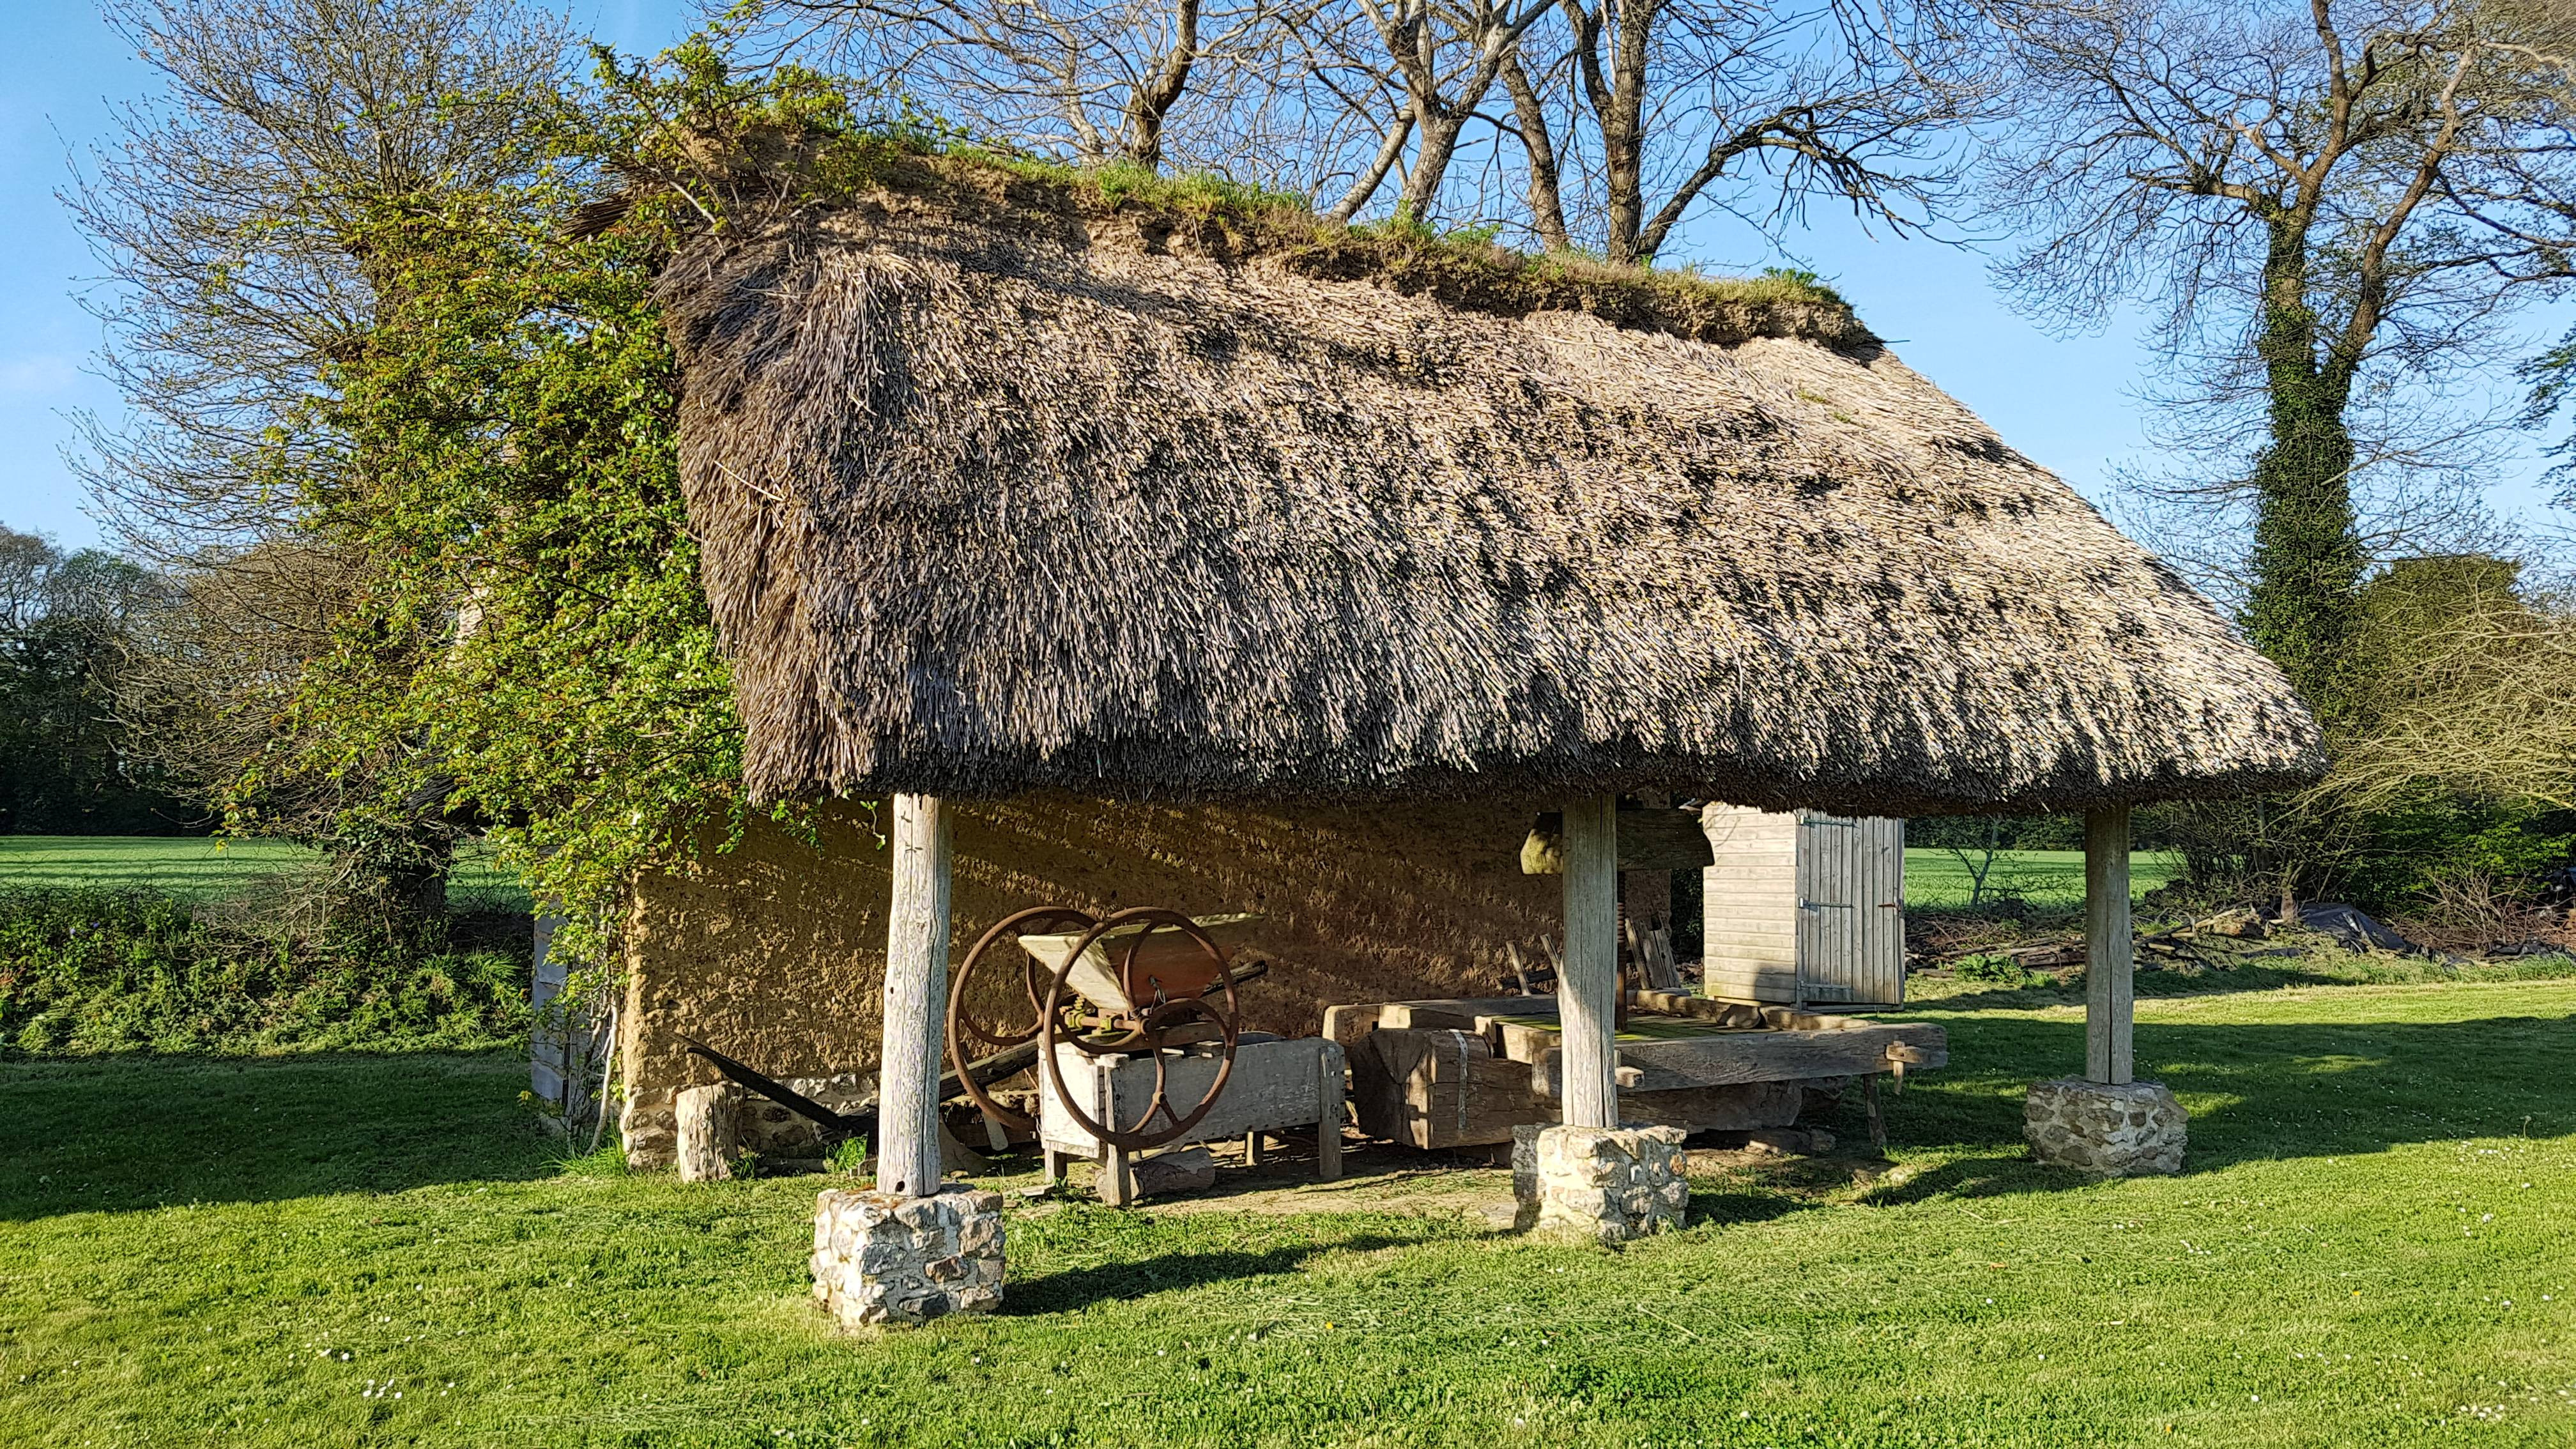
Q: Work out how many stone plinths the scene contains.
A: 3